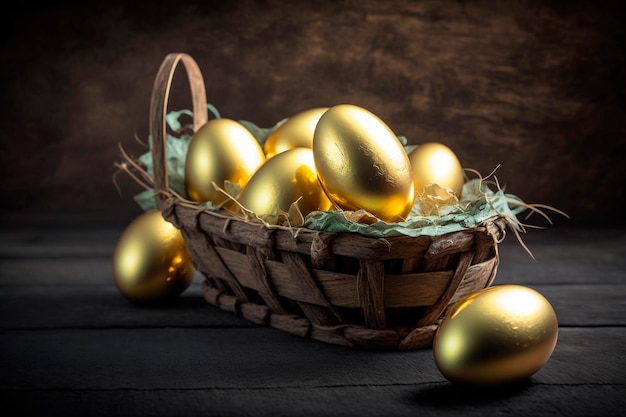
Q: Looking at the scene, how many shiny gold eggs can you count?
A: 7